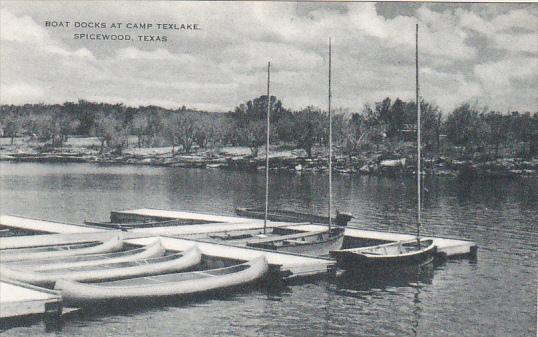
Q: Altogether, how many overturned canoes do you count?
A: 0